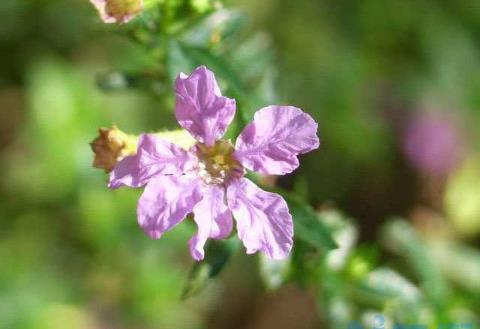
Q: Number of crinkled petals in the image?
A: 6